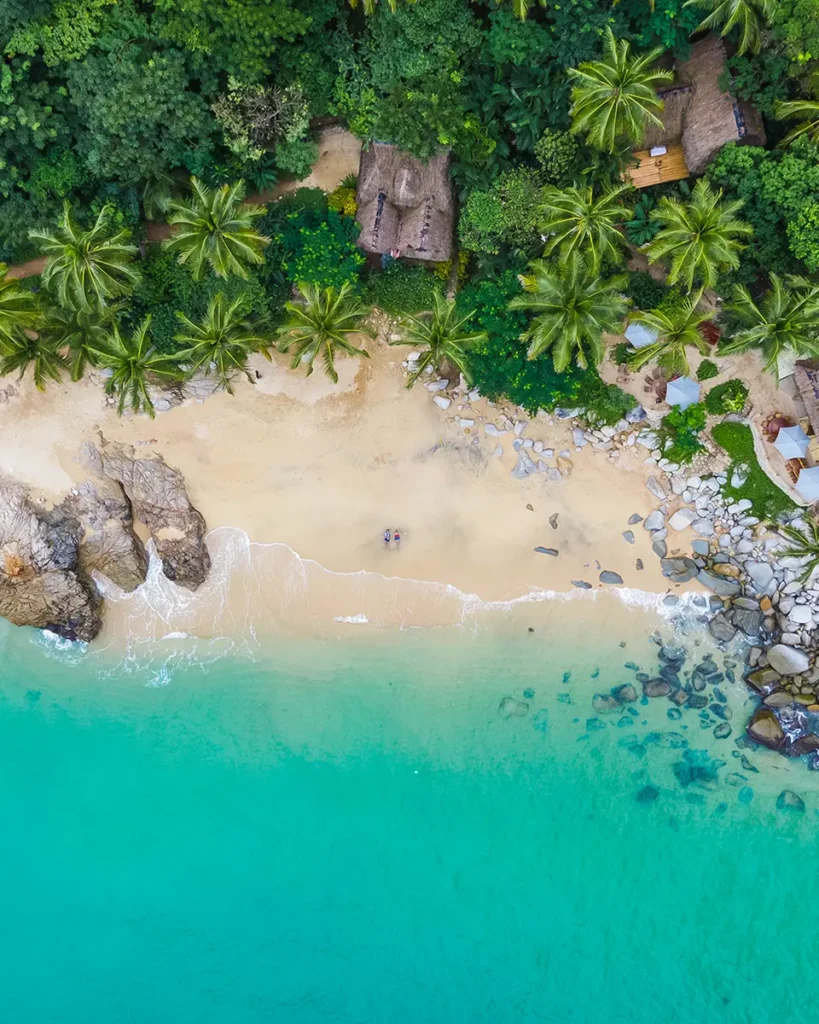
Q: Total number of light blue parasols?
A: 4